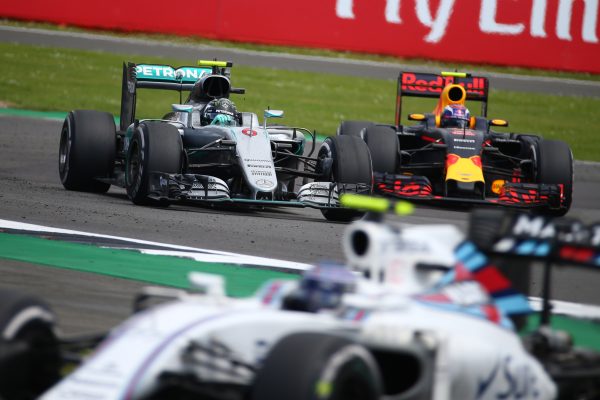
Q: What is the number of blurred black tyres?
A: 2